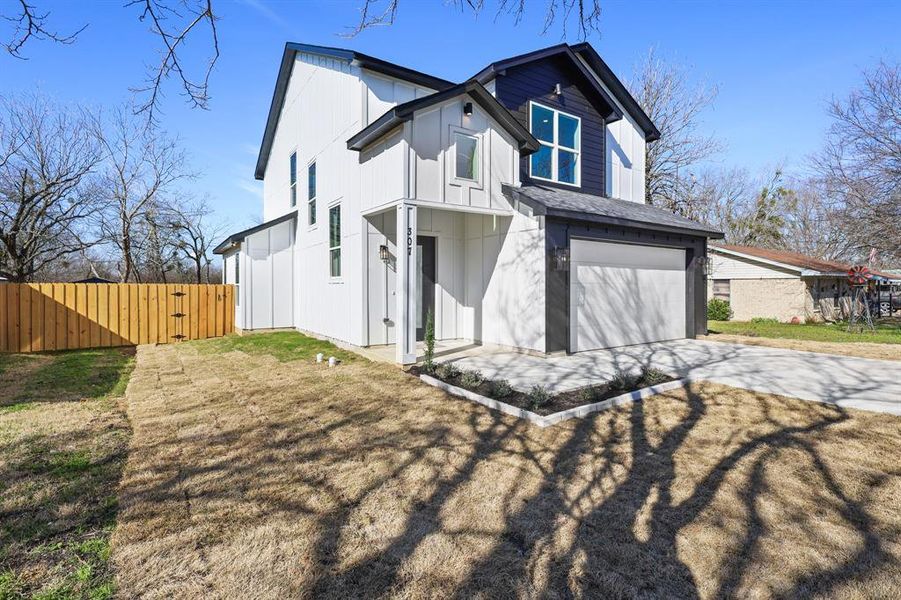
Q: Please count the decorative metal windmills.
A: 1